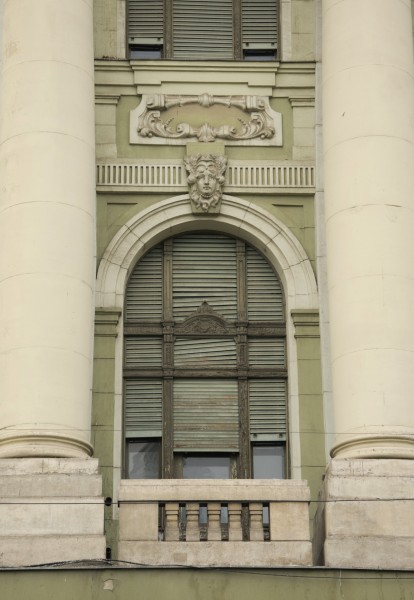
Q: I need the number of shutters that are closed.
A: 7